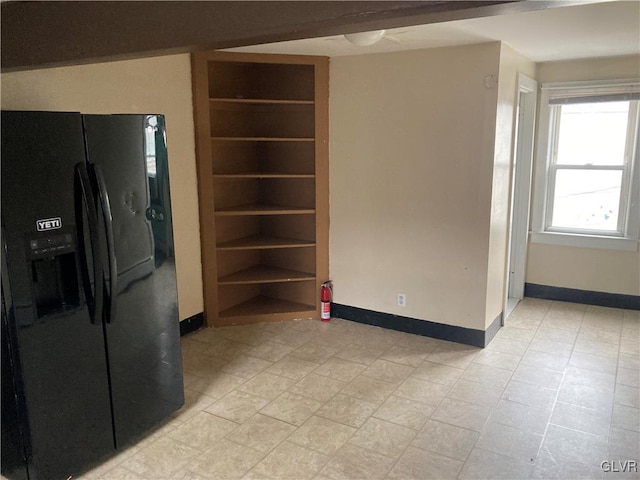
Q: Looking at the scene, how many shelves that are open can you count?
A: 7